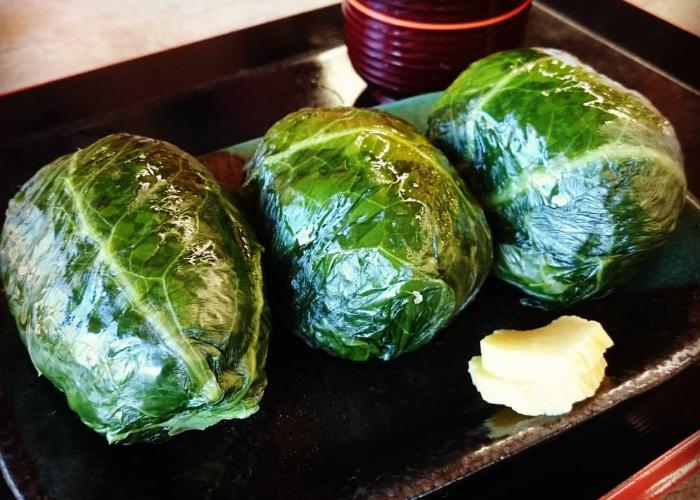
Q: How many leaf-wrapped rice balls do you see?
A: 3